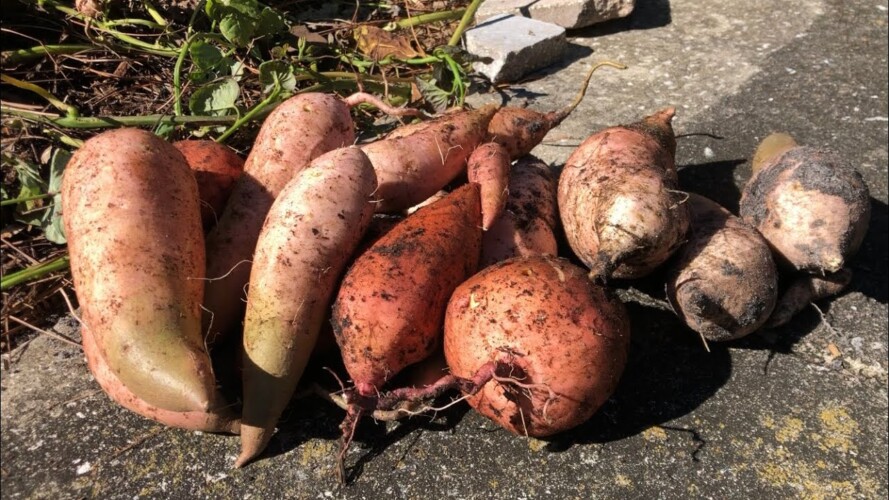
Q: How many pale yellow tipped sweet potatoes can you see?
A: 3